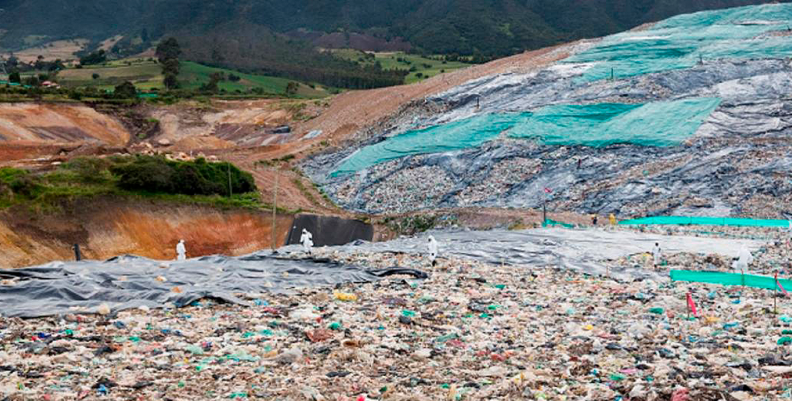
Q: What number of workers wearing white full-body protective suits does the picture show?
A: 5